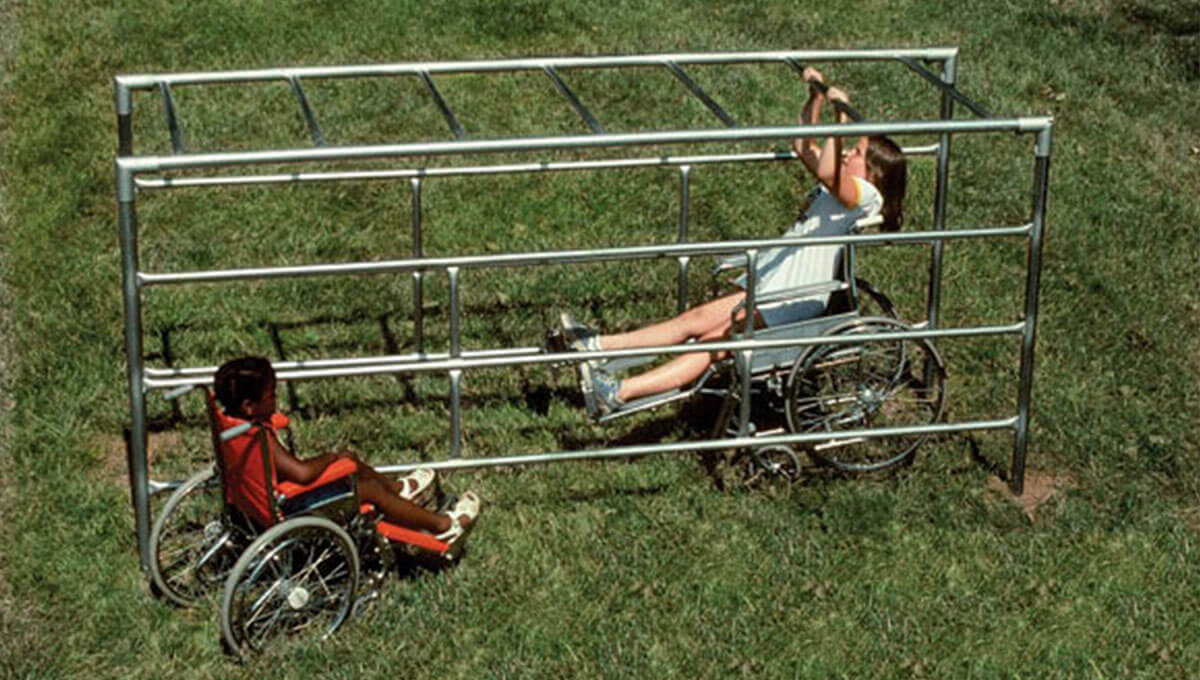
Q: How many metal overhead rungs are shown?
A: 7